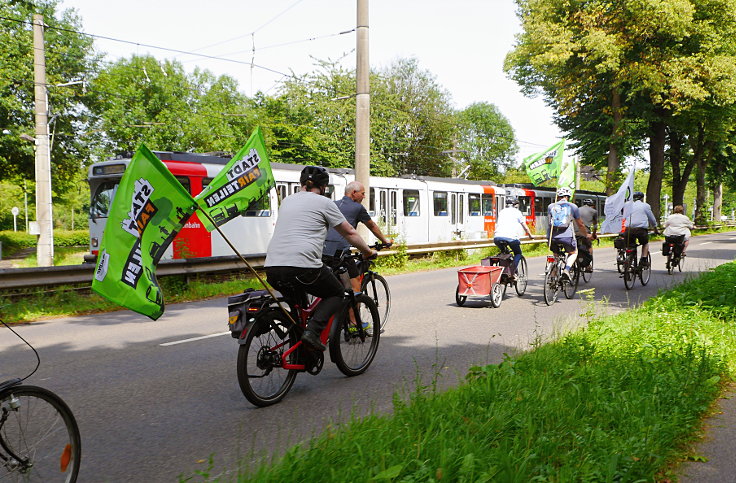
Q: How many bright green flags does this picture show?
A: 4